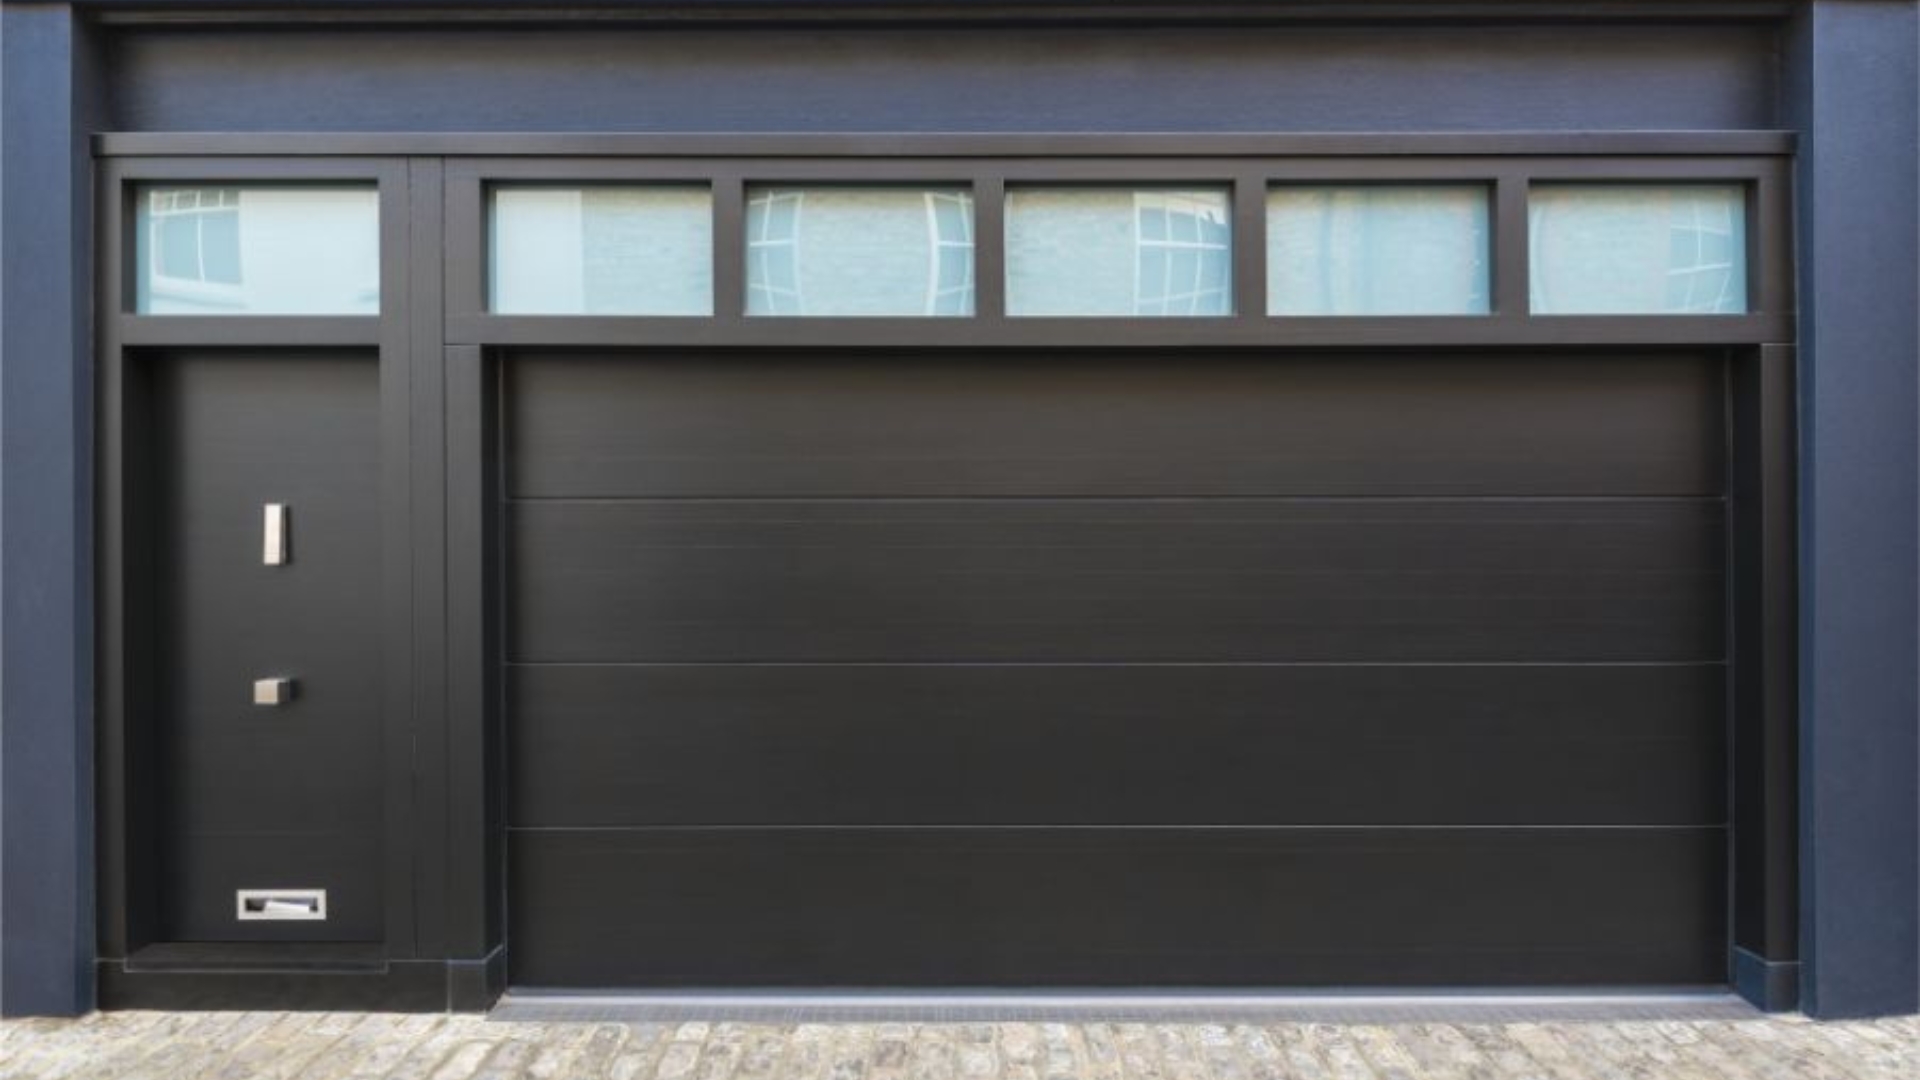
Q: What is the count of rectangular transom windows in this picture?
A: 6